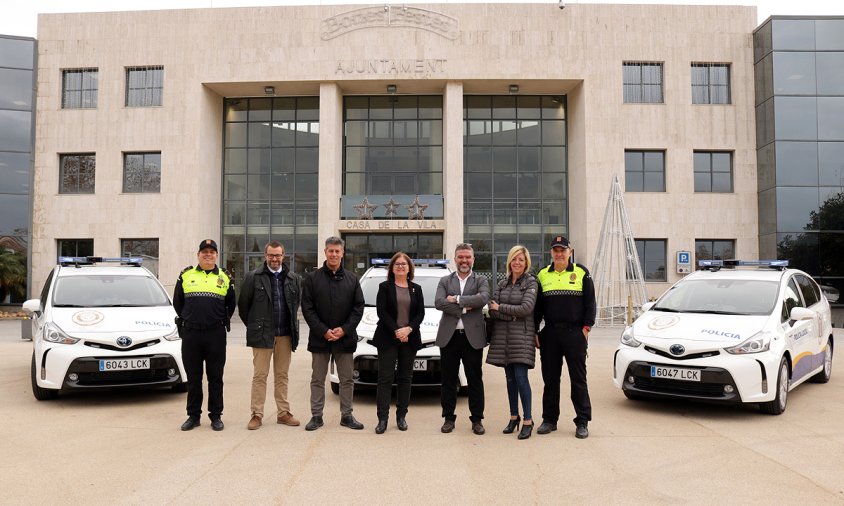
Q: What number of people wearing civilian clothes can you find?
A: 5